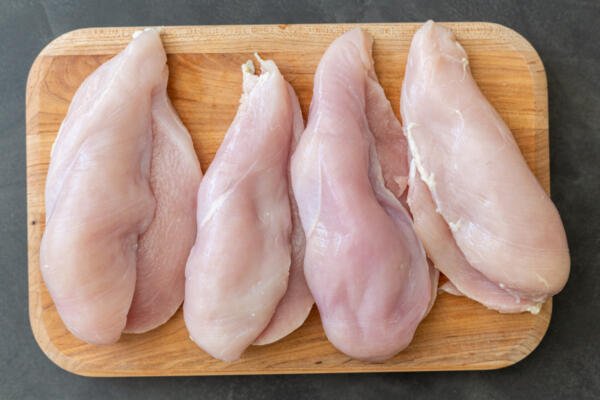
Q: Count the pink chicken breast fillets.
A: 4